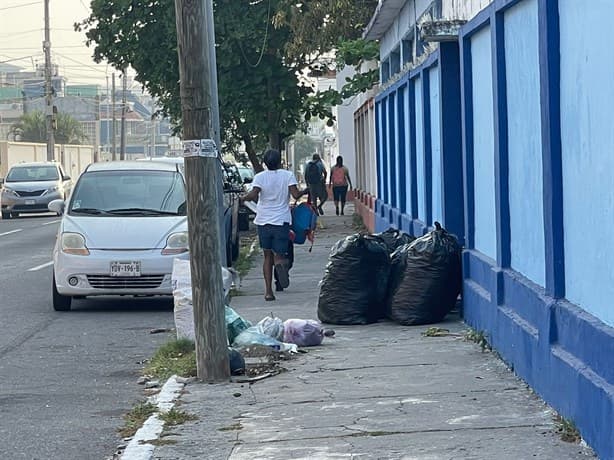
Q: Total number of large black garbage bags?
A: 3